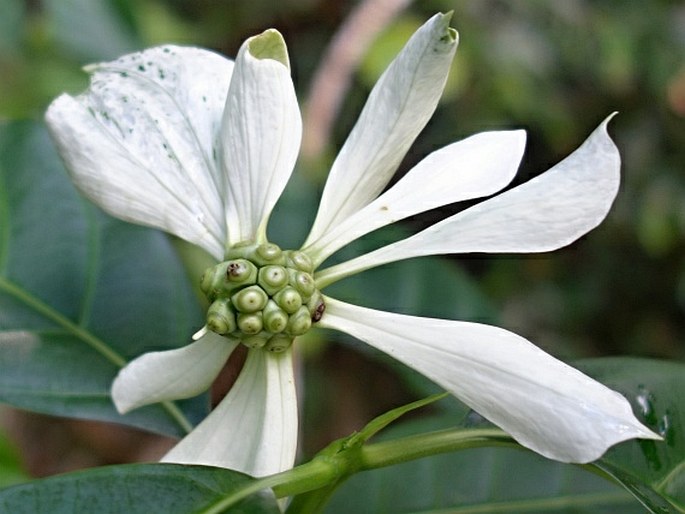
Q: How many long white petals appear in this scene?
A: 8